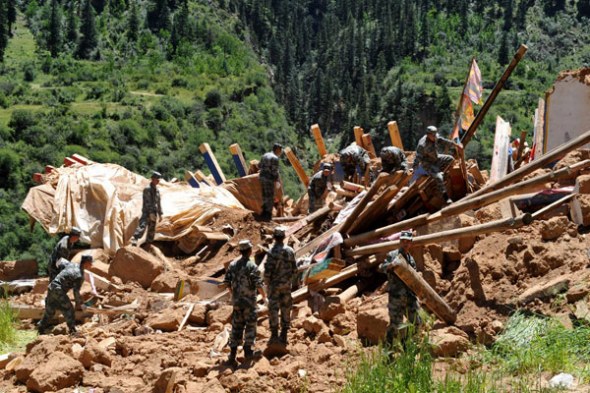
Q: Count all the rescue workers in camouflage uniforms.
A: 11